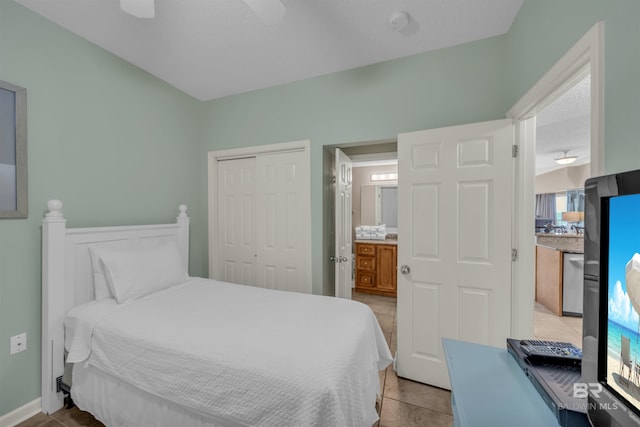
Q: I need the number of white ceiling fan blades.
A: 2